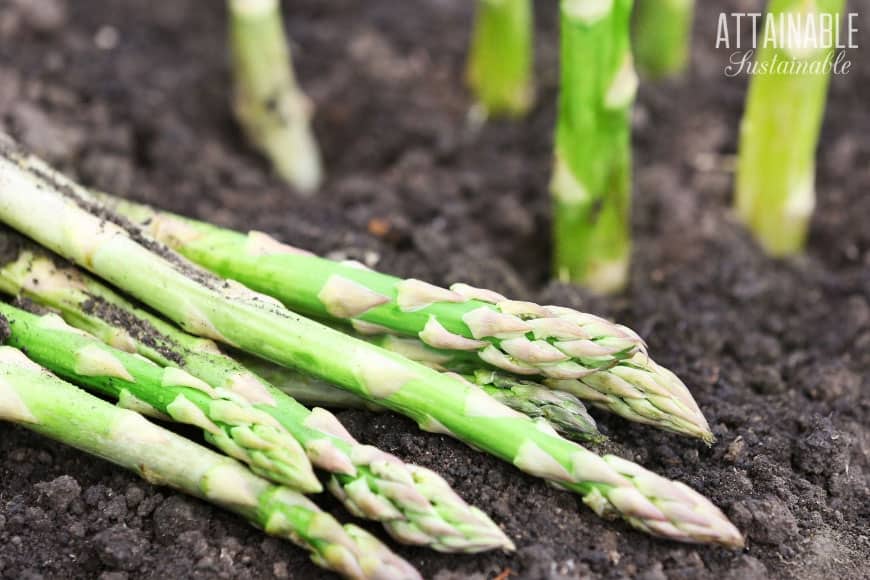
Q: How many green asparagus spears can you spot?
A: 12